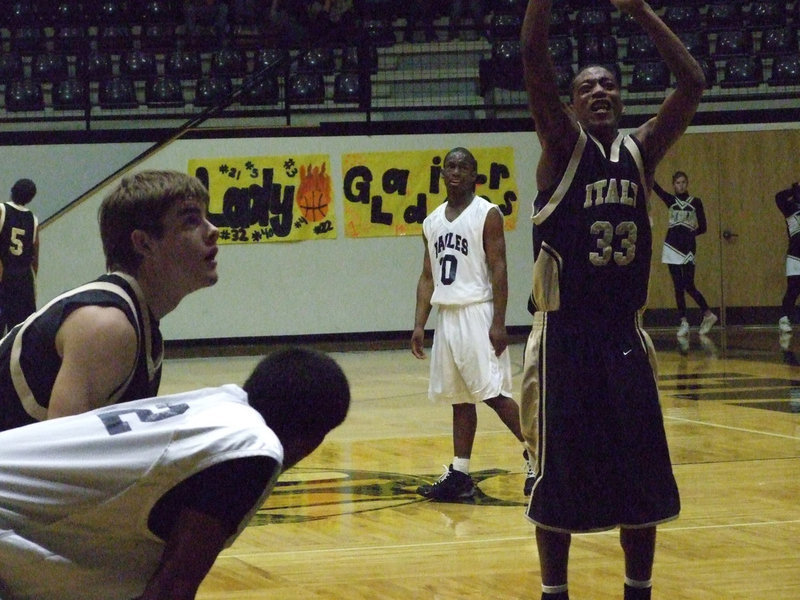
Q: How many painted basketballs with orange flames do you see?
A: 1